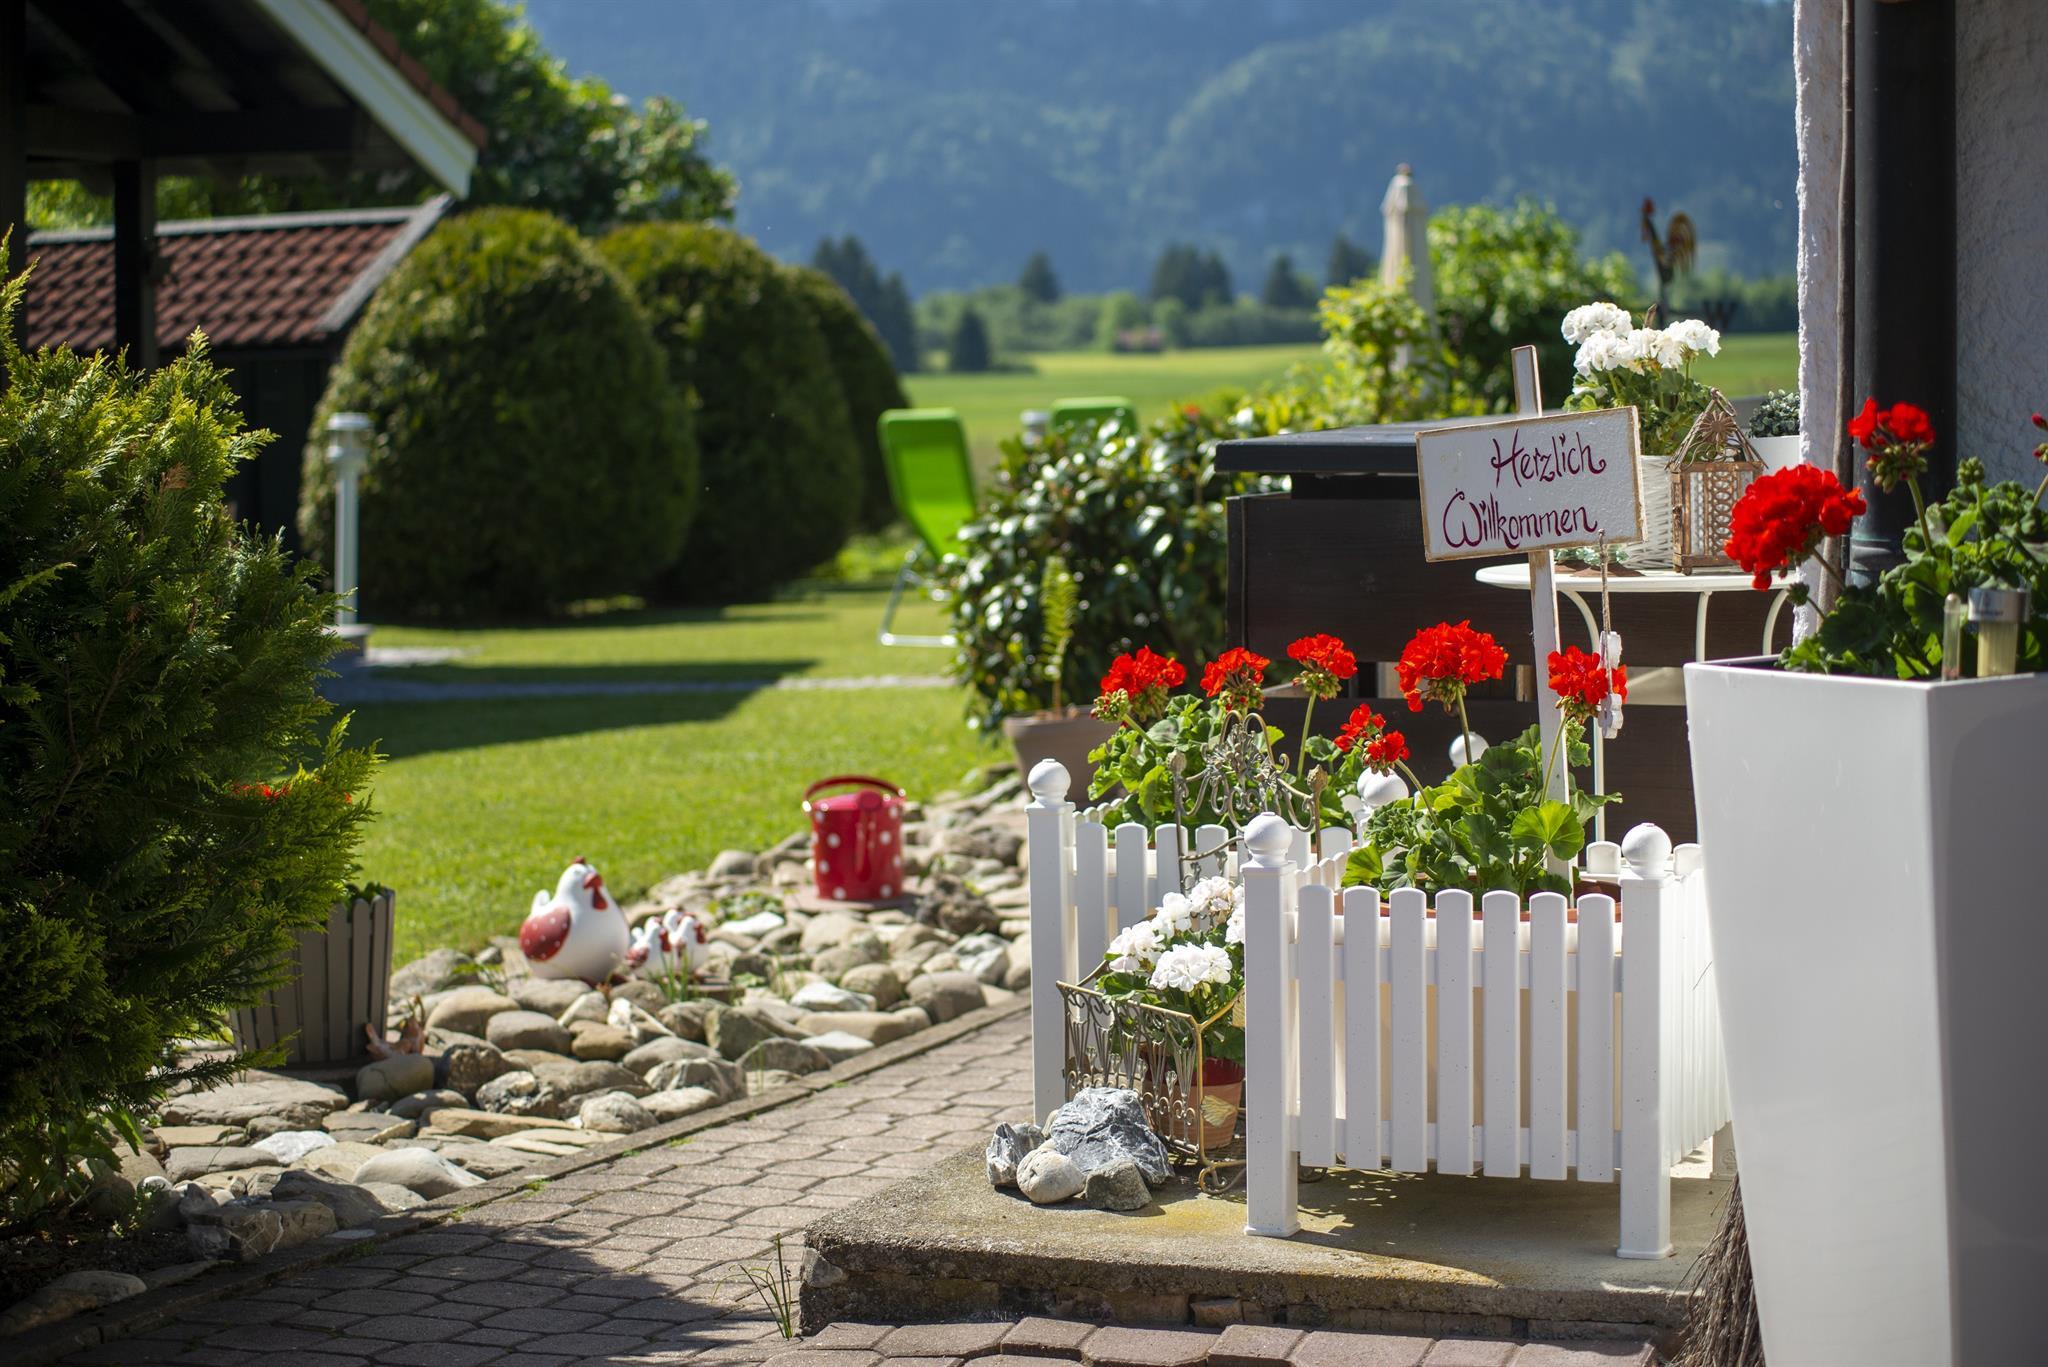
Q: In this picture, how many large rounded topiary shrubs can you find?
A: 3